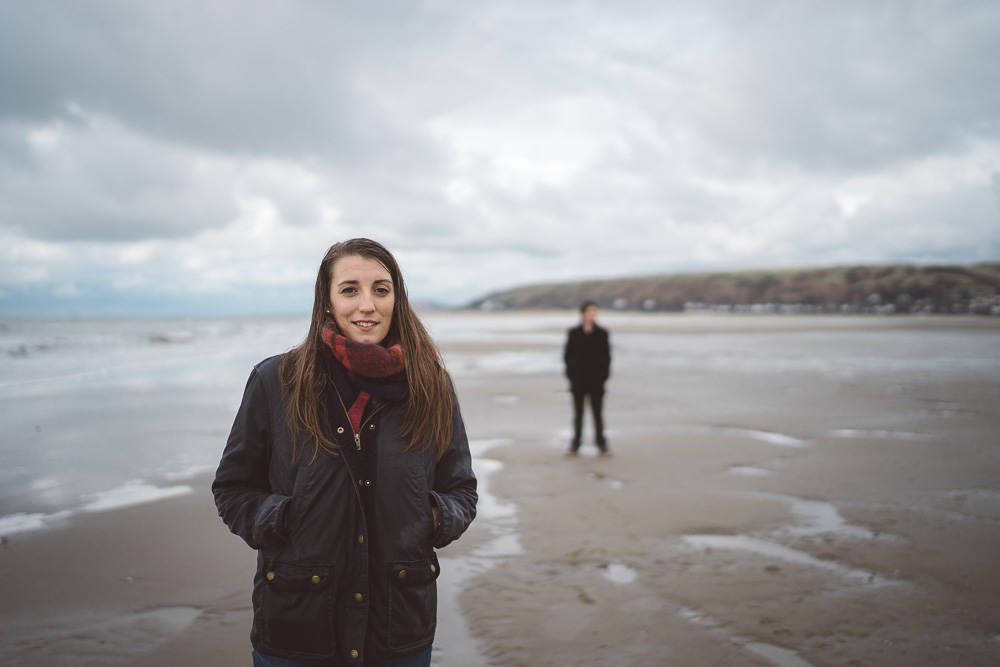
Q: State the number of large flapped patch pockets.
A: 2